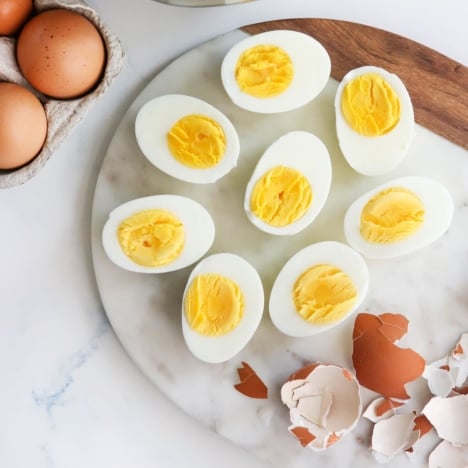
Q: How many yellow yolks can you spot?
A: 8